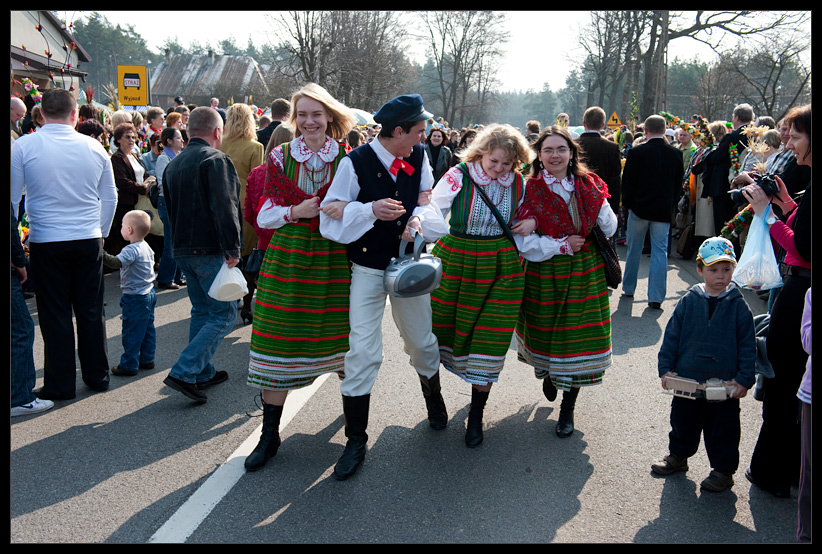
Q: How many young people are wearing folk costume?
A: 4